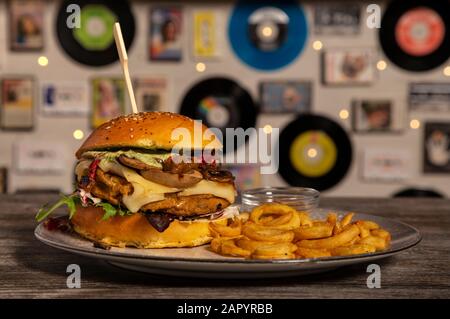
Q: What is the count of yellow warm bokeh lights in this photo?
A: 11